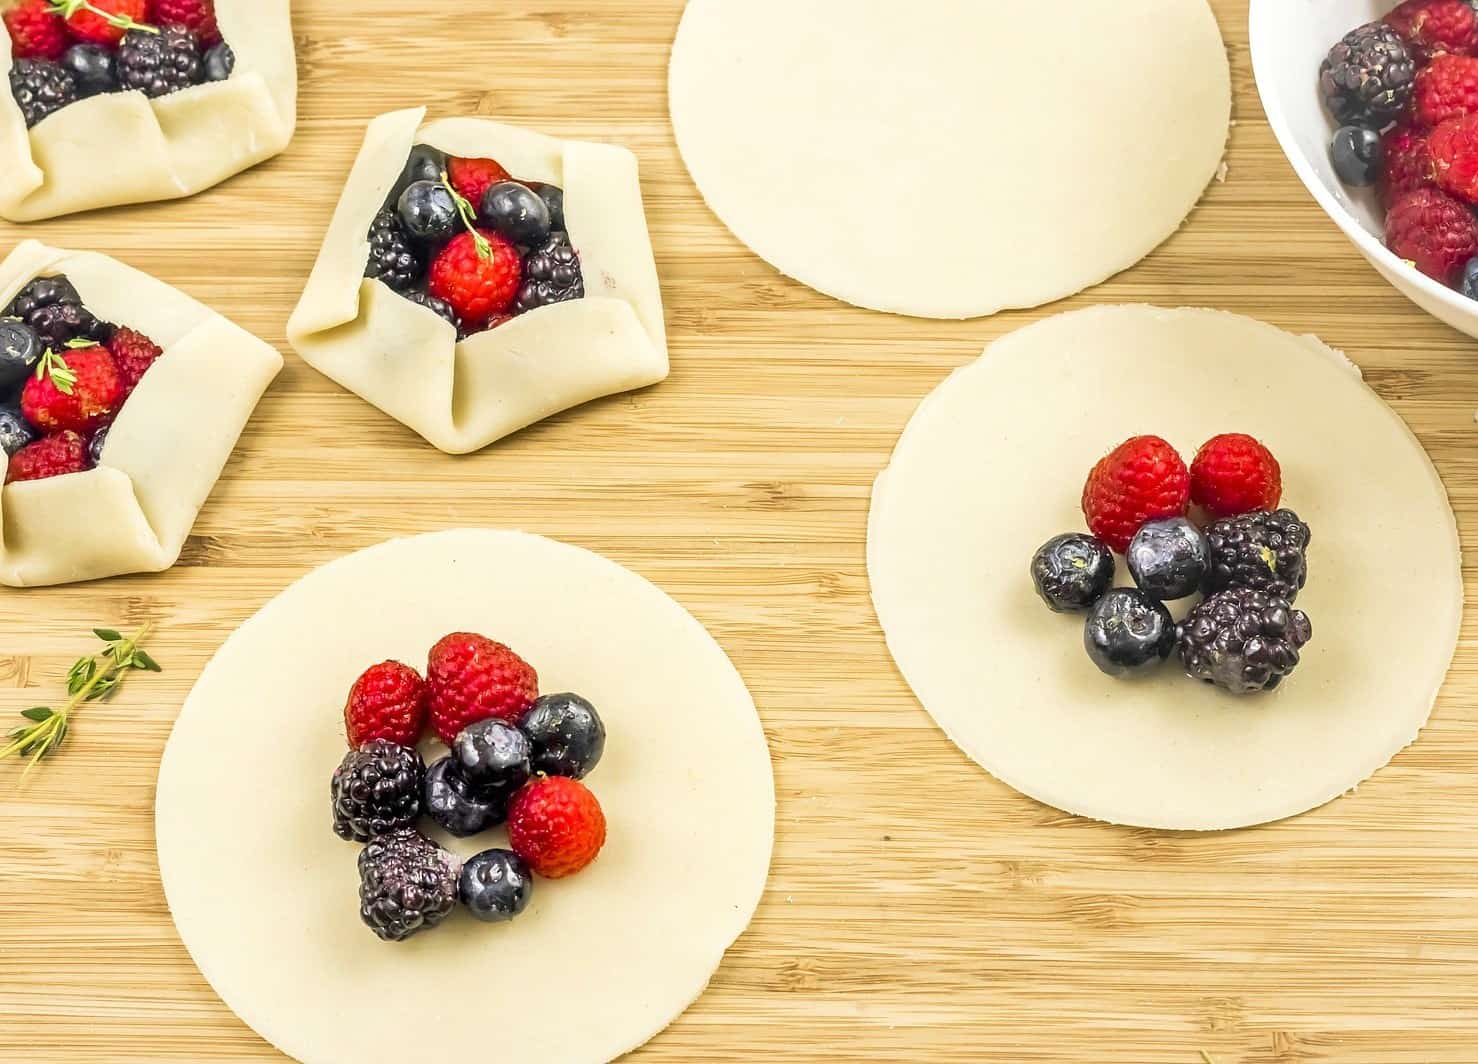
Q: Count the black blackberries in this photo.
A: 11